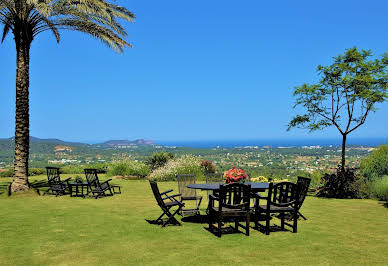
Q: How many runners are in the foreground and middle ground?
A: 0